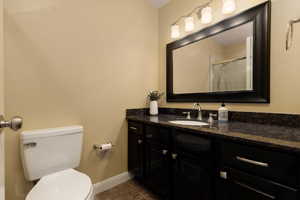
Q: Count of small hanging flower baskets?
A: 0